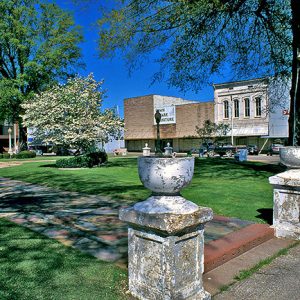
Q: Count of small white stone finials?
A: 2